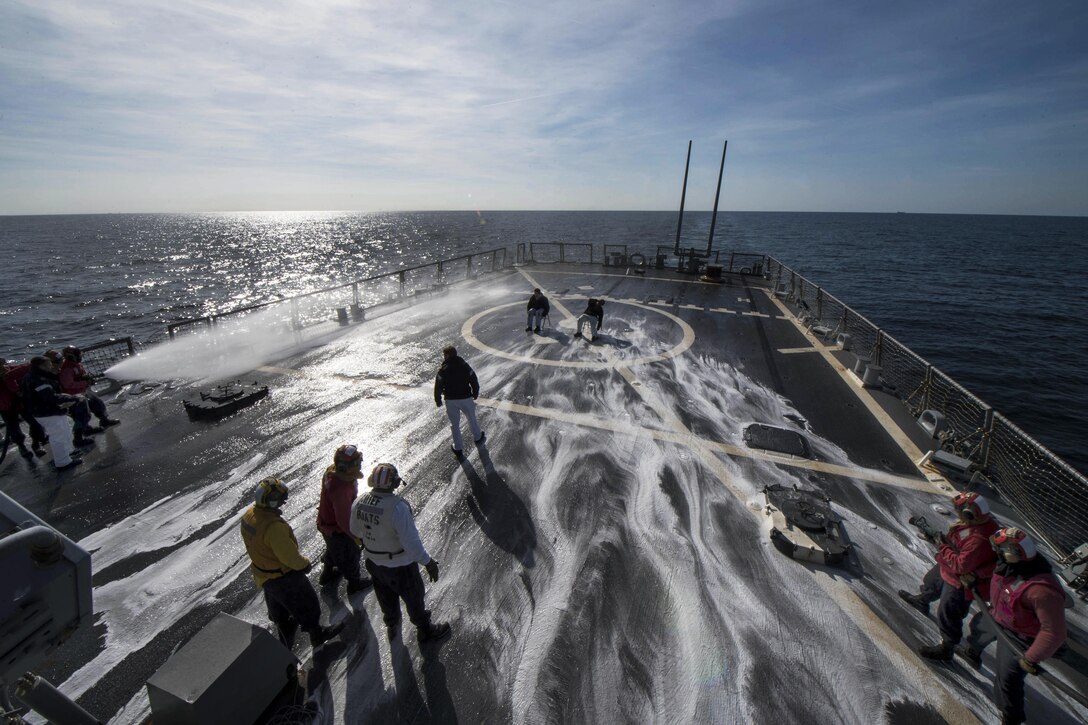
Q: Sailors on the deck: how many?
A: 12